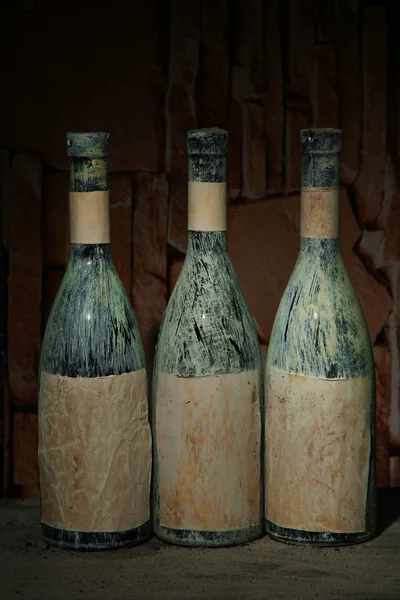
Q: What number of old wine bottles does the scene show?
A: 3